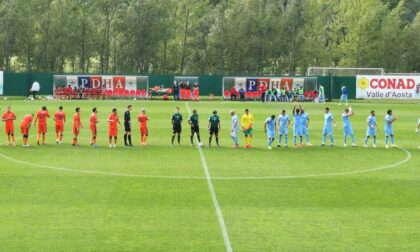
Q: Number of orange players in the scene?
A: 8